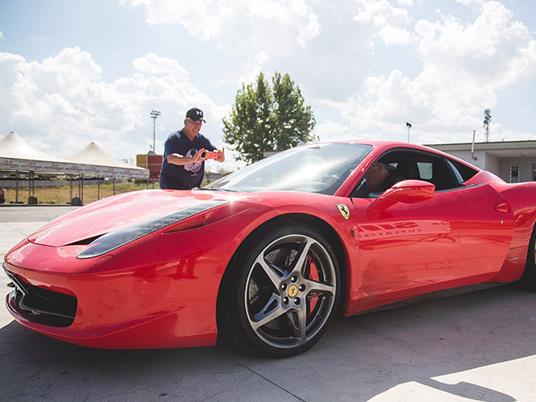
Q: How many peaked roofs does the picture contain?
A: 2